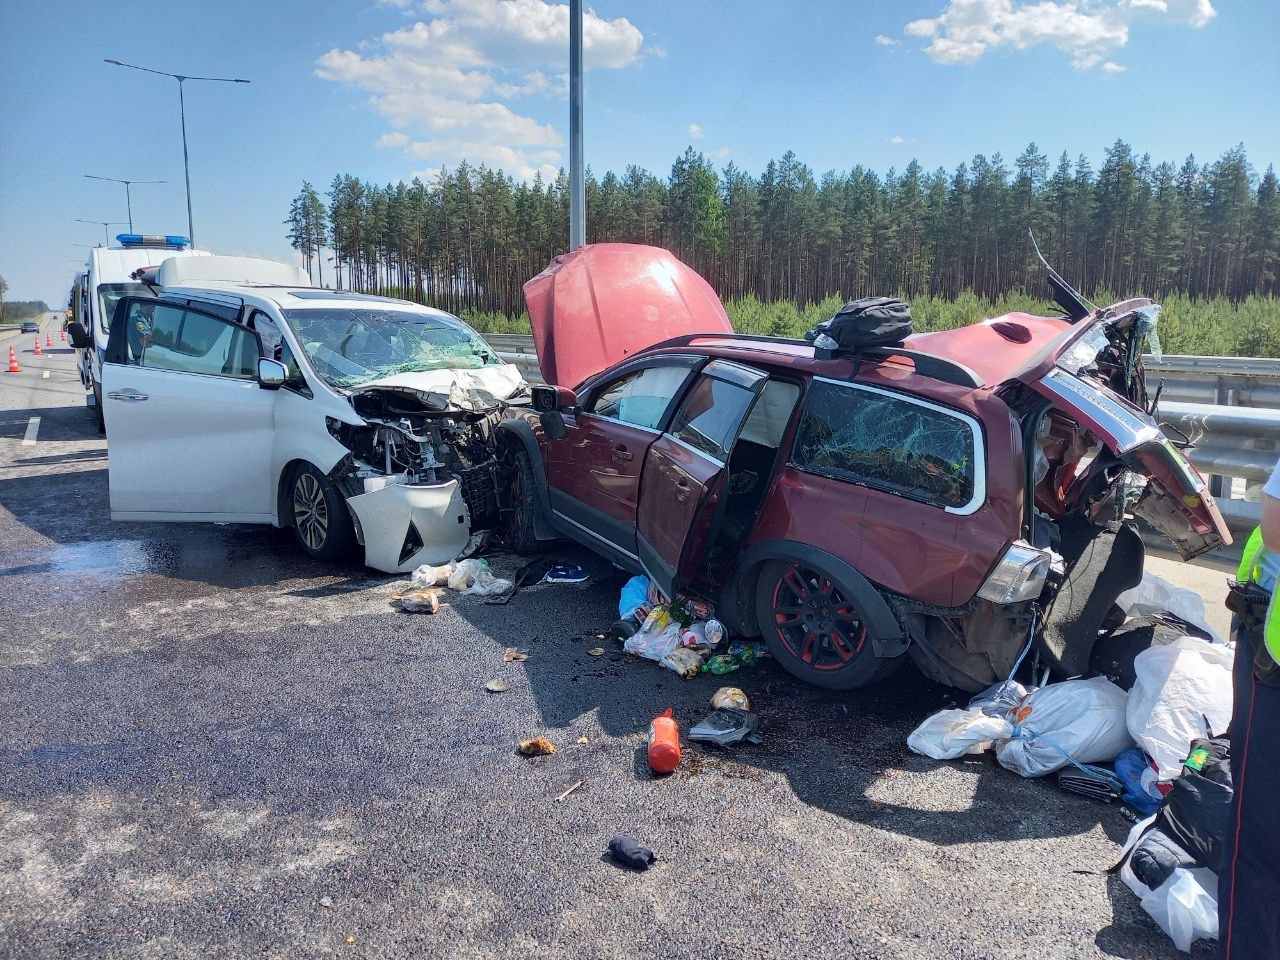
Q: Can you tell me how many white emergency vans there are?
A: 1